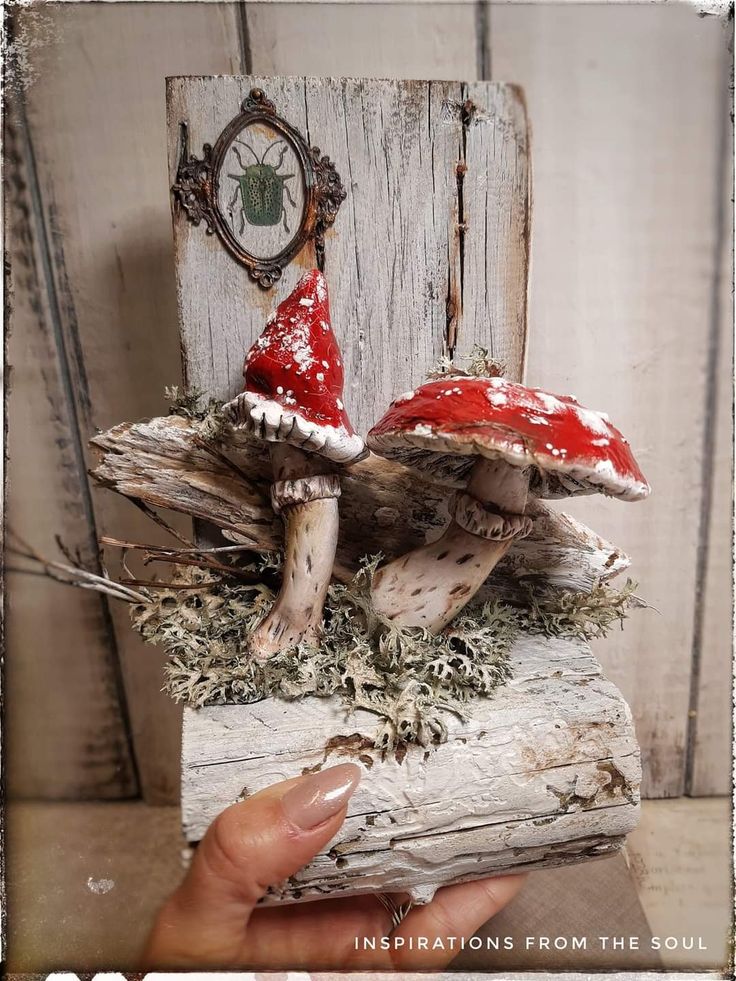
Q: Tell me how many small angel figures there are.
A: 0